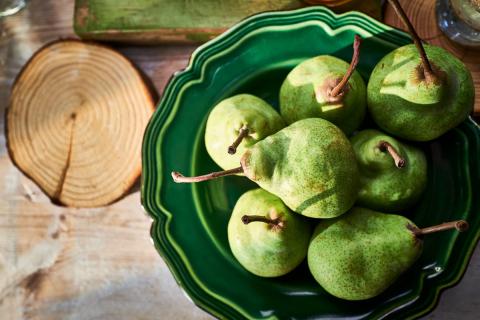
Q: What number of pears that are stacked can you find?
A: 7